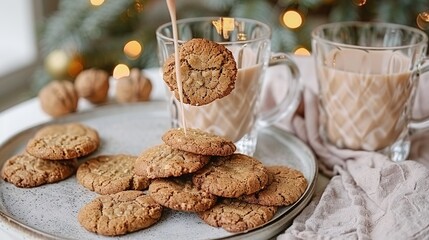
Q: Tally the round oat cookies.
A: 11